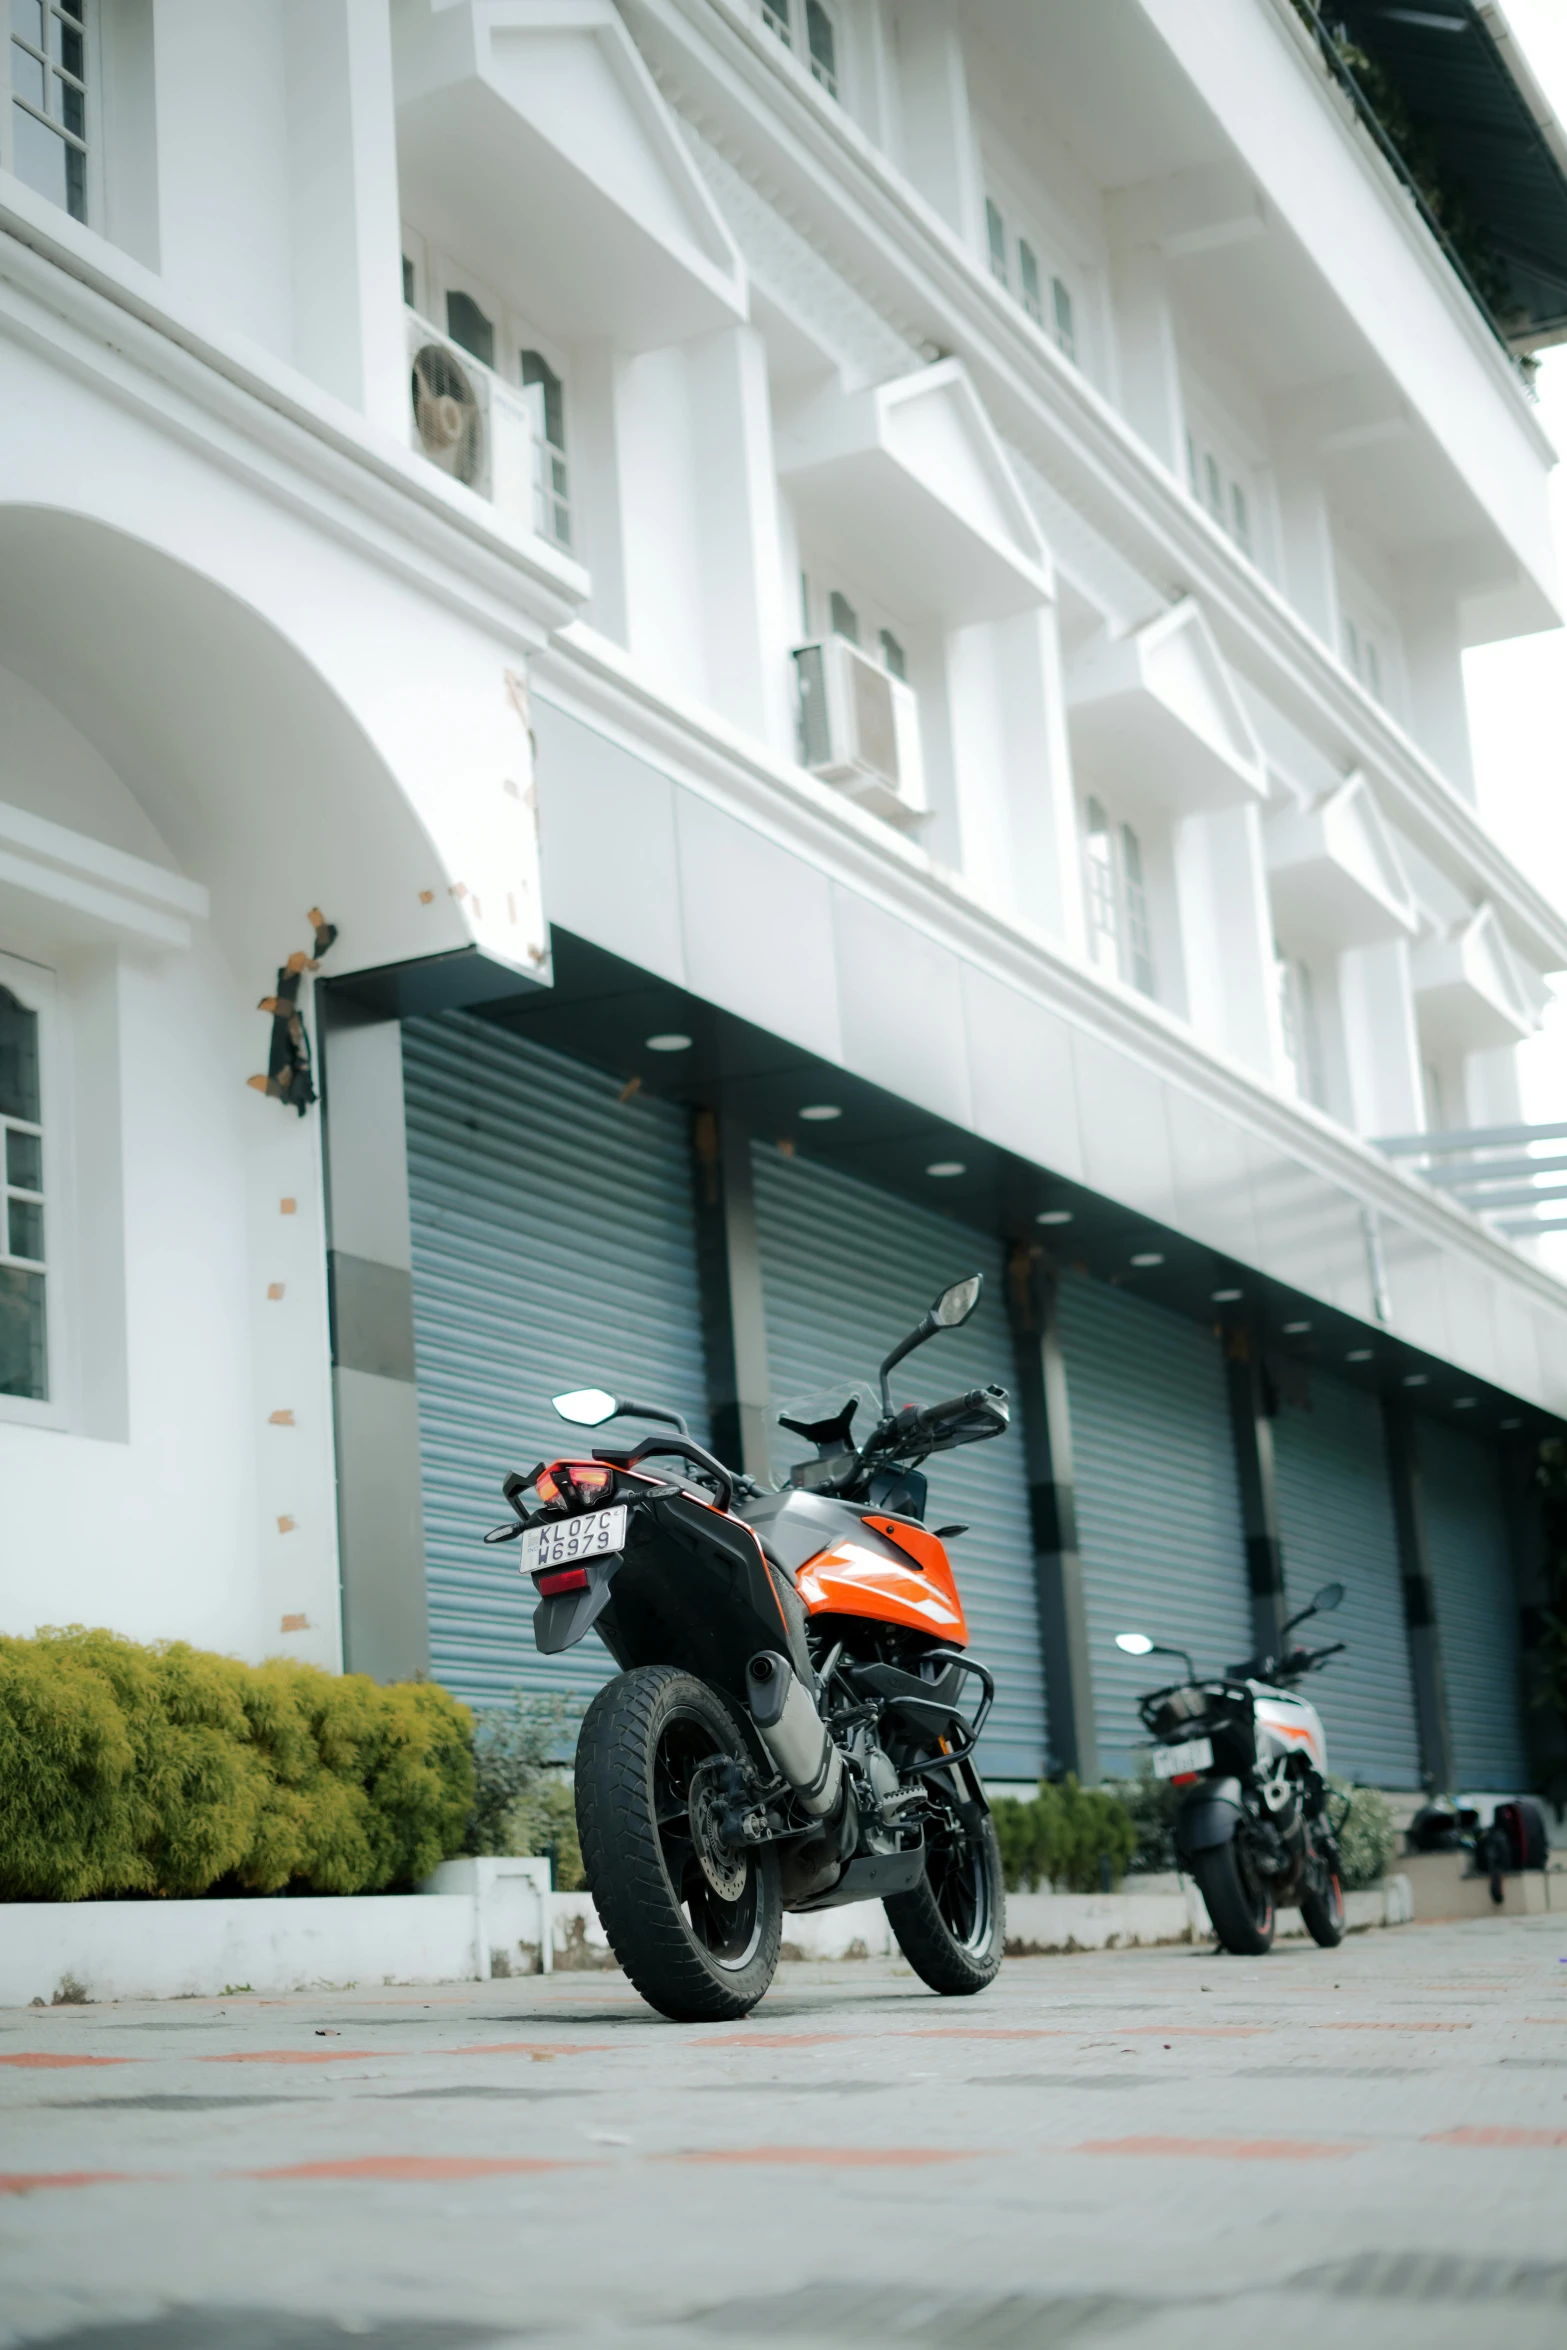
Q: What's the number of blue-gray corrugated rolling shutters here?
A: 5